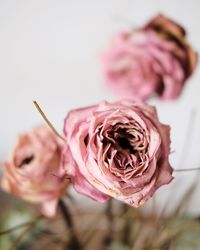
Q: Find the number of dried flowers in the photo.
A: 3